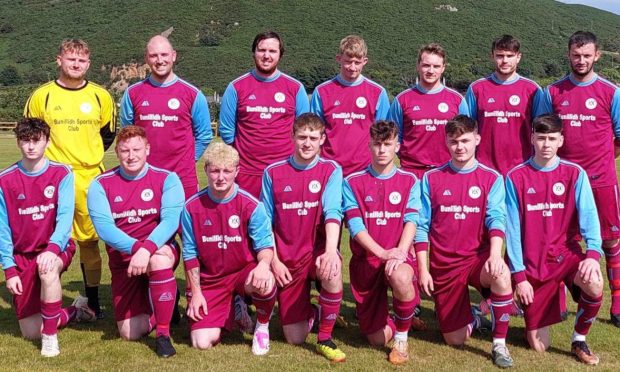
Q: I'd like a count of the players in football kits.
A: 14